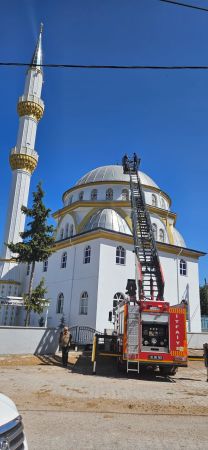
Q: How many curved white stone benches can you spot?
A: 0